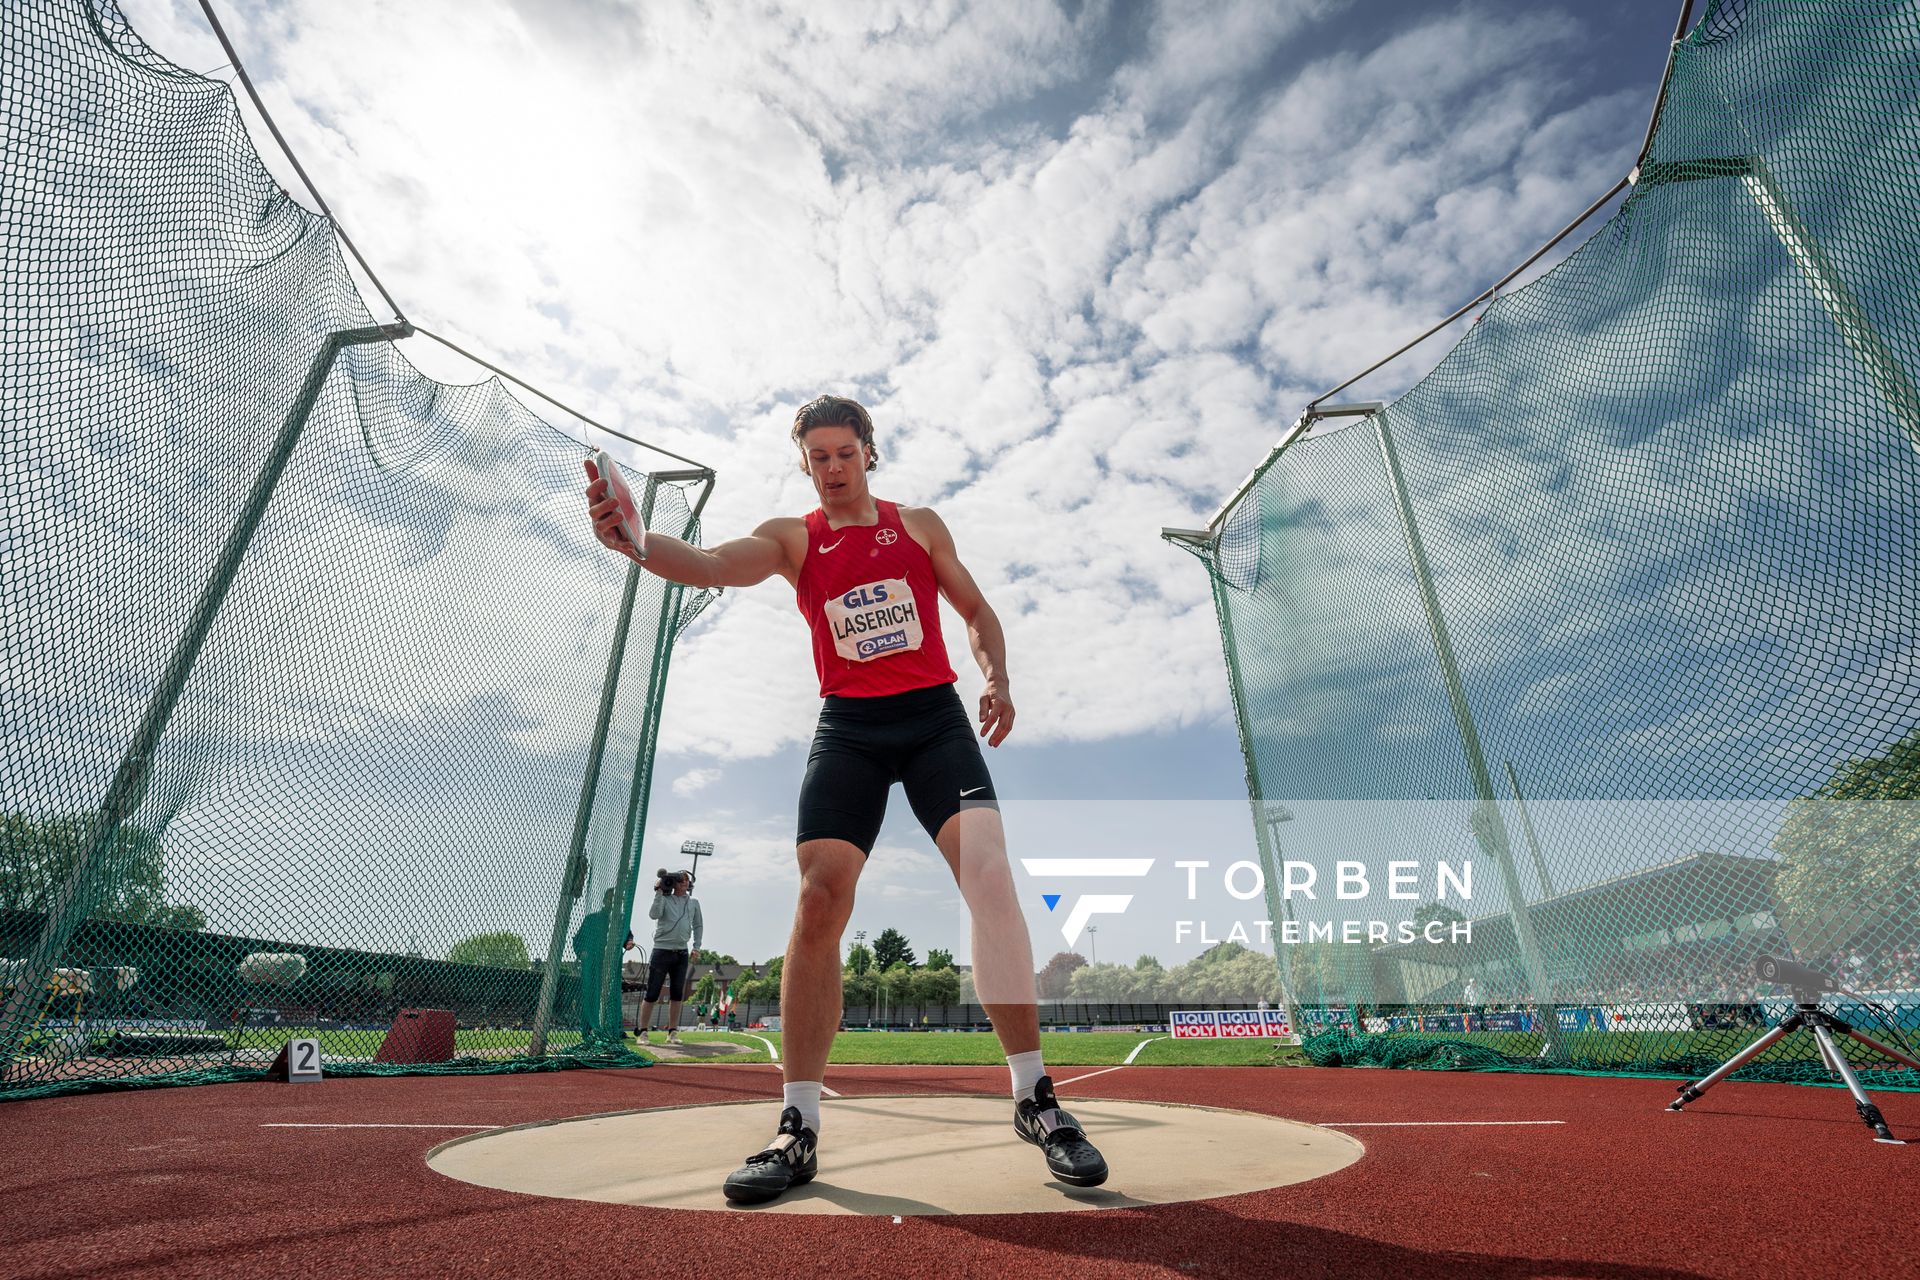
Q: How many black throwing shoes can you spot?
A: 2